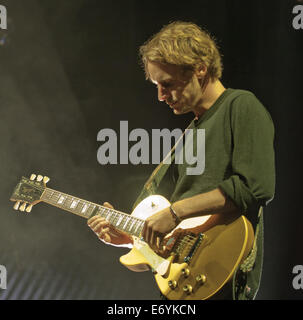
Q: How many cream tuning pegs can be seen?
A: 6